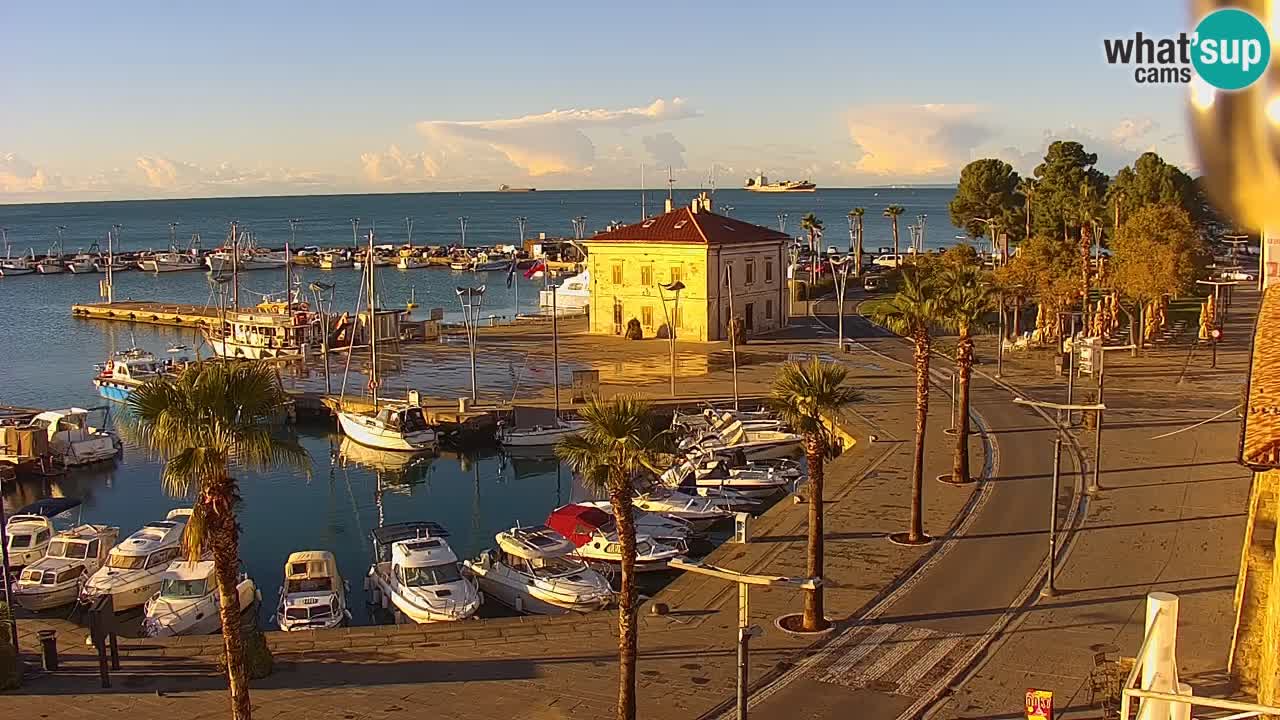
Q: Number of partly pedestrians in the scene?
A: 0